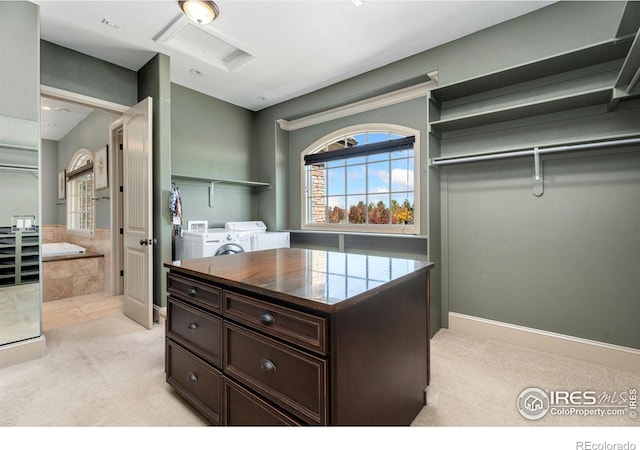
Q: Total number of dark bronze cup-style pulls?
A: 5